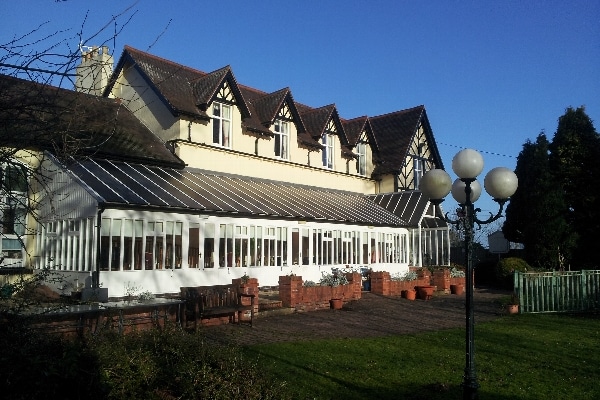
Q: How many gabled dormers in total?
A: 4